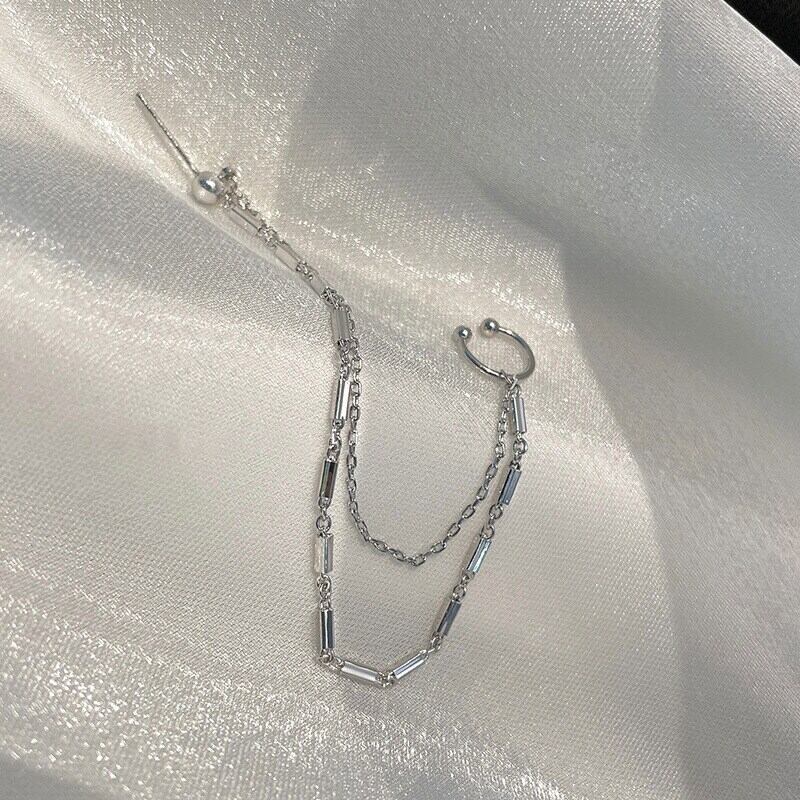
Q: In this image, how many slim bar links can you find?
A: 14